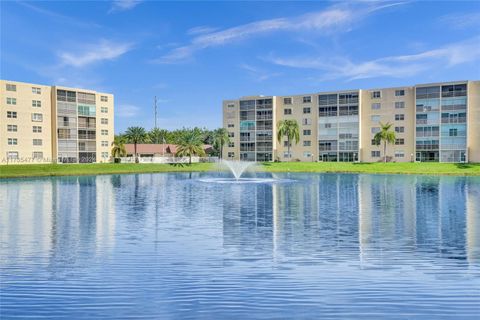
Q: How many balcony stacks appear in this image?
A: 4